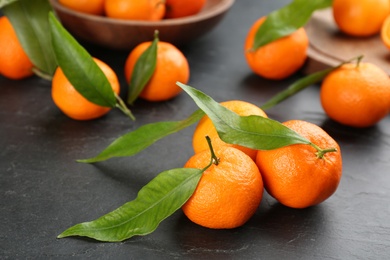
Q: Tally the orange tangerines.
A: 13